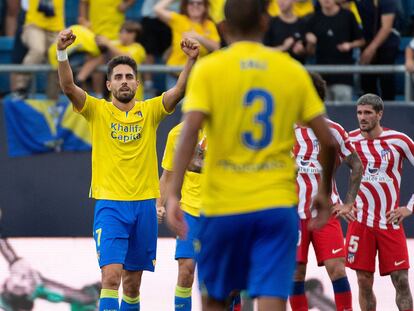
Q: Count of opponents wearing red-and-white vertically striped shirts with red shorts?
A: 2